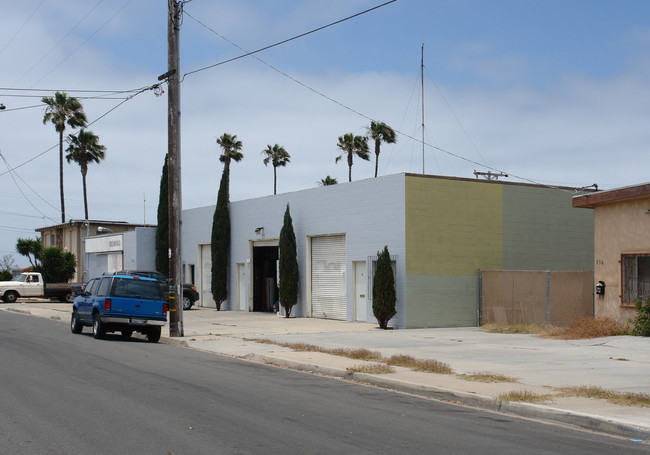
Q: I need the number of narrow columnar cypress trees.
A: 4